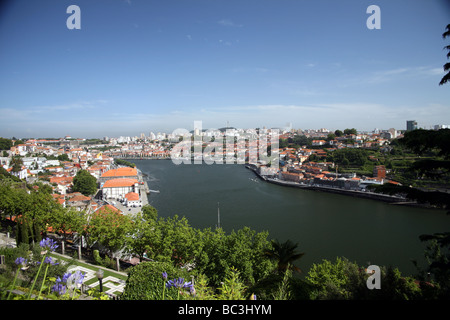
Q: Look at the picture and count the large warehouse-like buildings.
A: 2